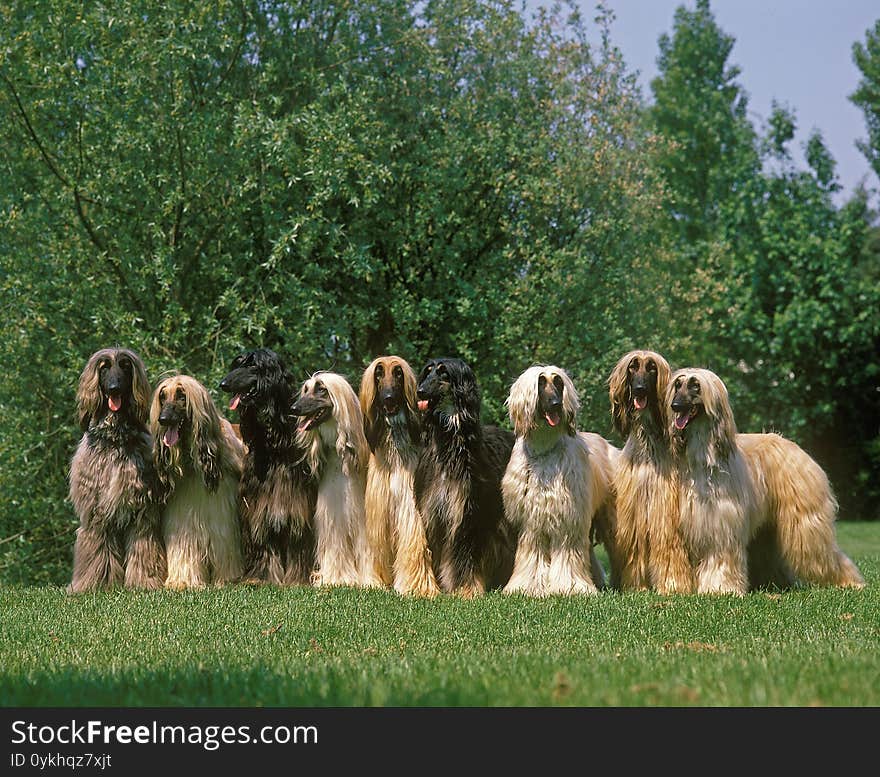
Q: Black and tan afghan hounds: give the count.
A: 2